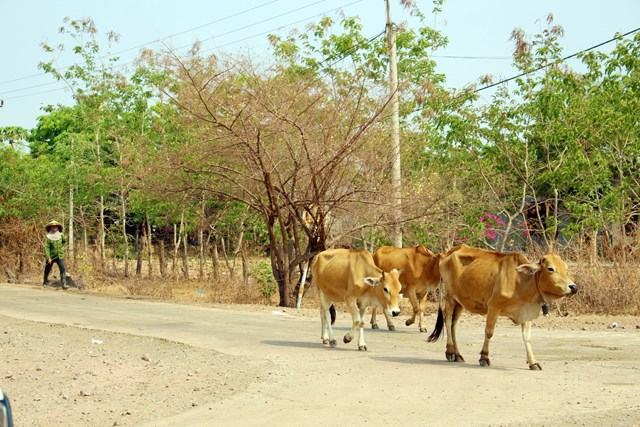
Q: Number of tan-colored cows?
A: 3